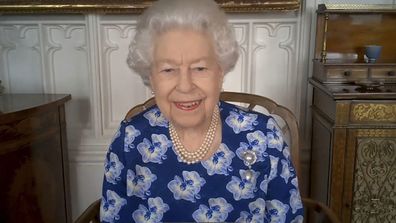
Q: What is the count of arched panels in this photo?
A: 5